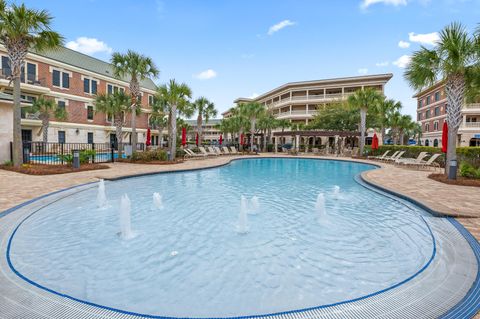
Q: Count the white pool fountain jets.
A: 7